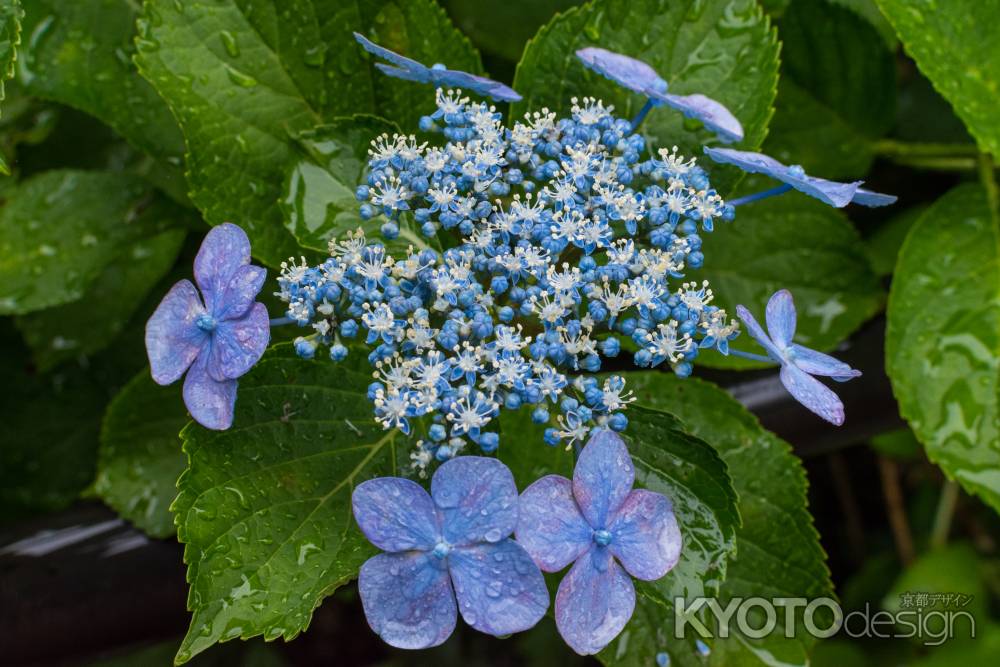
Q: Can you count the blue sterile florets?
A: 7